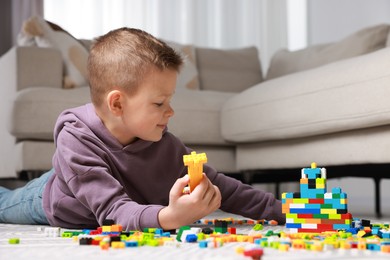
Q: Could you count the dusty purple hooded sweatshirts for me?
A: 1